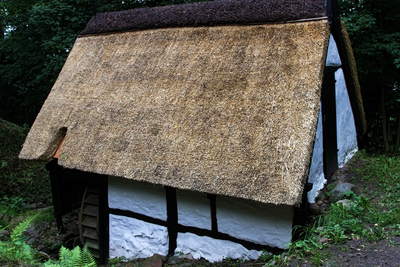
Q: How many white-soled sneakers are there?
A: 0